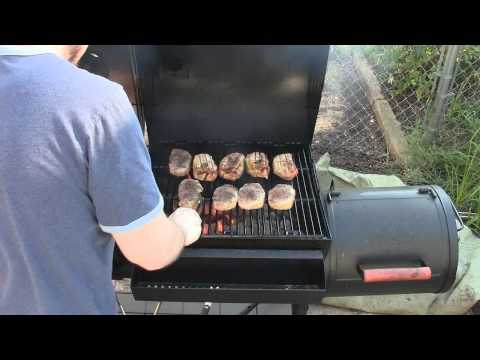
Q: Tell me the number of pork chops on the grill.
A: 9